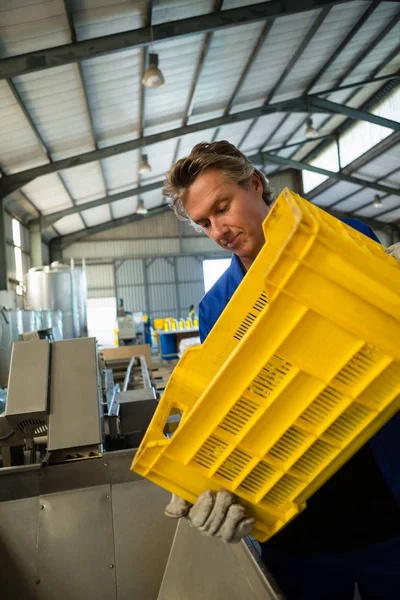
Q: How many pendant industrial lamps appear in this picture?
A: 5